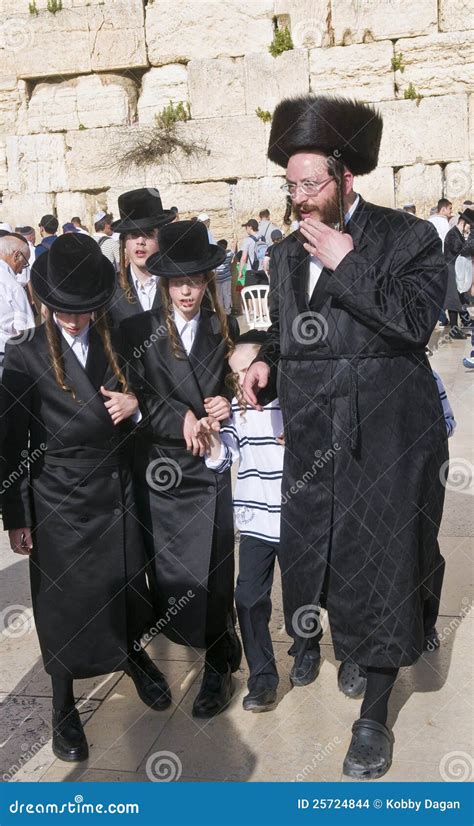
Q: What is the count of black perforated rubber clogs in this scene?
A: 2